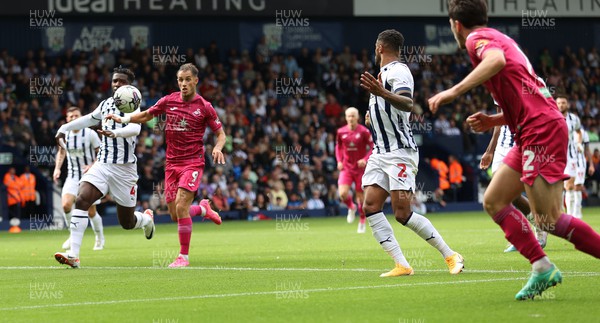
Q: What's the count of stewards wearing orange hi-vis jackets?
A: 4